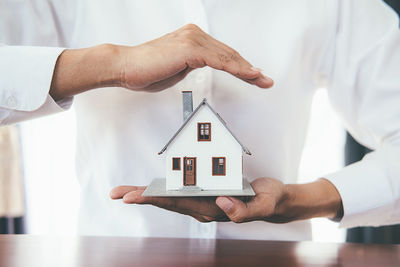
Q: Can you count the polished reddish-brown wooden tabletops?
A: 1